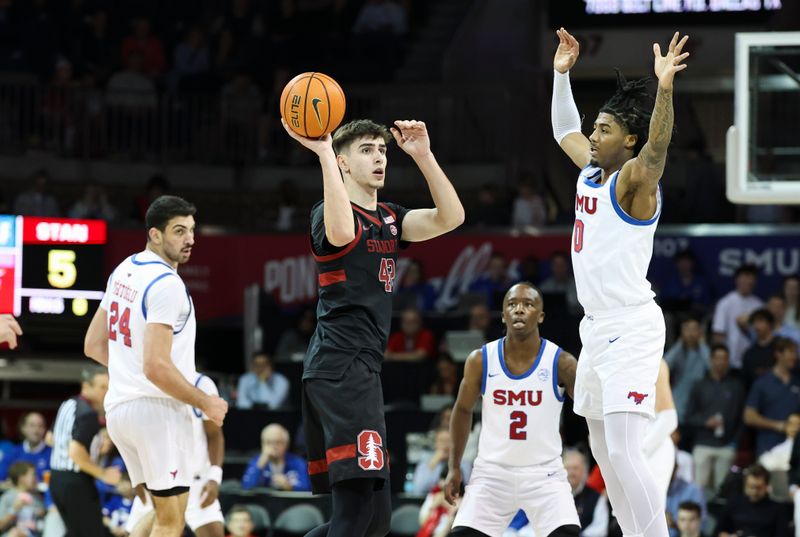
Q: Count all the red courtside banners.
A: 1